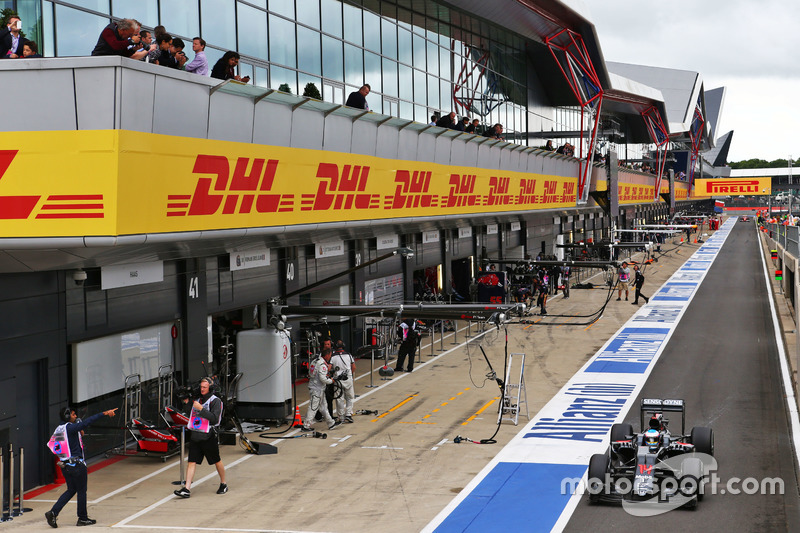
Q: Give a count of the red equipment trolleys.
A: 2